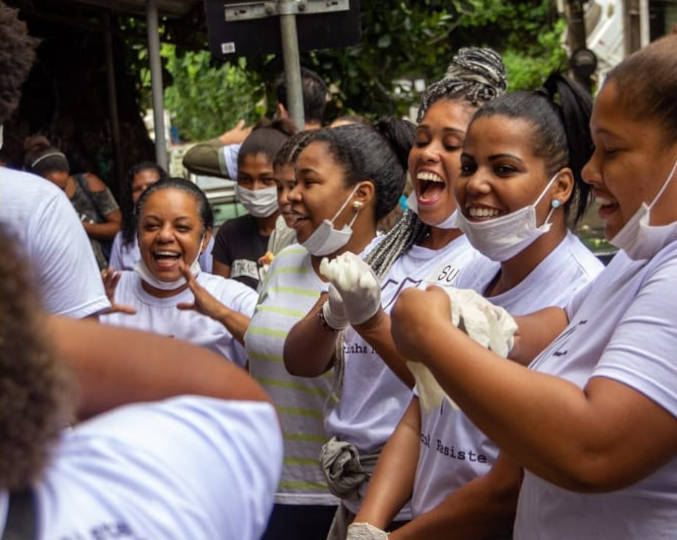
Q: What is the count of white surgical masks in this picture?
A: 6